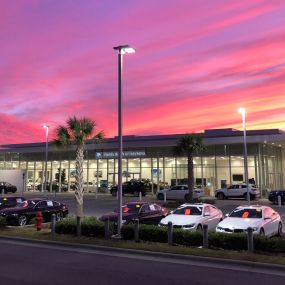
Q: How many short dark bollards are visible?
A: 7